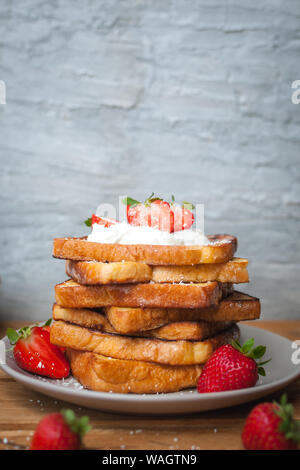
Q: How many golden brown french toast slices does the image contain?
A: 7